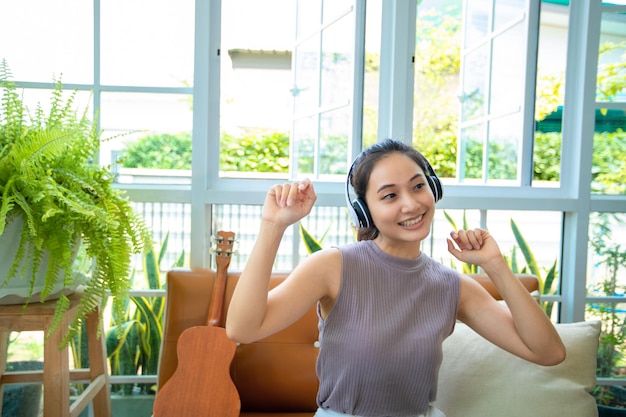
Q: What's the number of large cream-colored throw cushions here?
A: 1